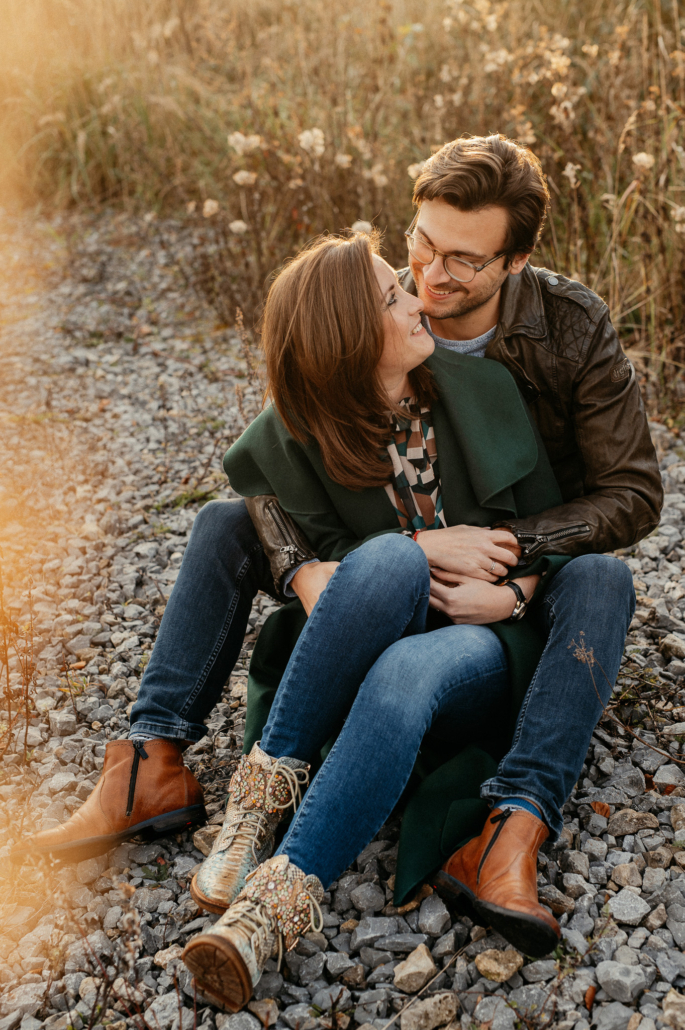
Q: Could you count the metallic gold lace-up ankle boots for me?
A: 2